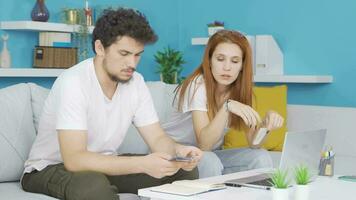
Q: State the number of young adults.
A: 2